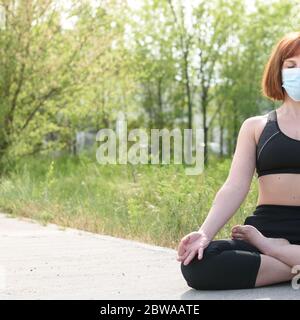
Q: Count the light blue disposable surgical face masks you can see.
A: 1